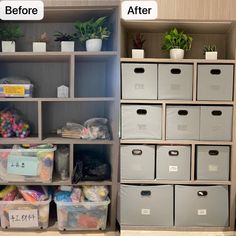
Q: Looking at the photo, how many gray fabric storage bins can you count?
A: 11